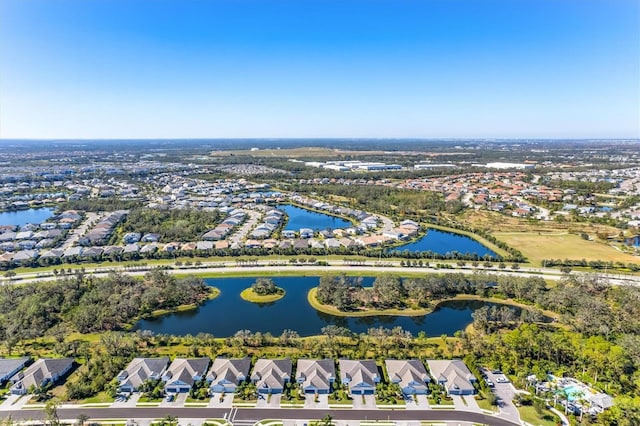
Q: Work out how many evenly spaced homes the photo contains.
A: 8